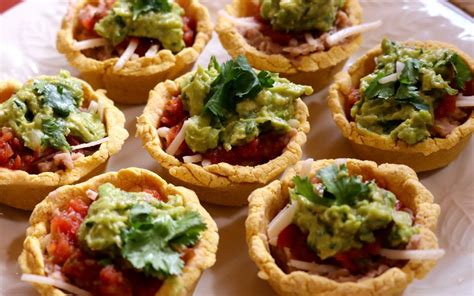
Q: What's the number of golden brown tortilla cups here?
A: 7